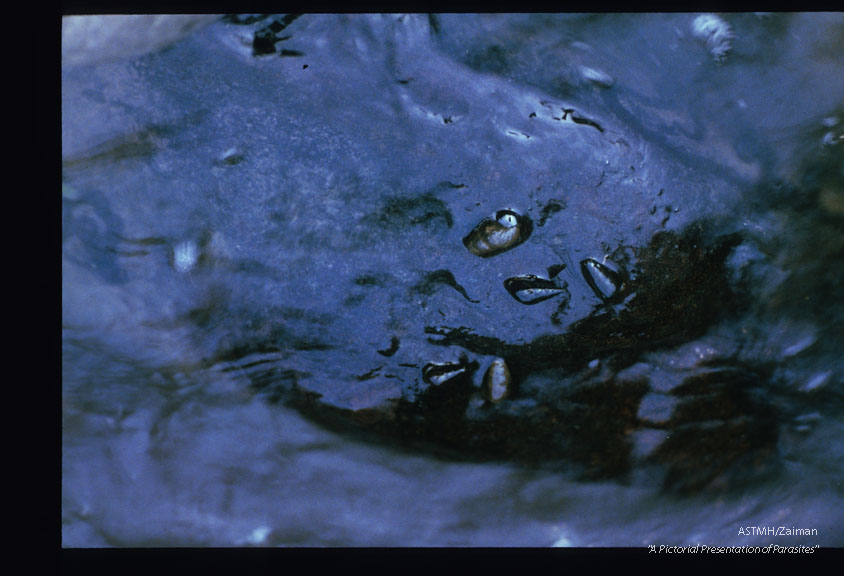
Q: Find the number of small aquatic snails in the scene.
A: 5